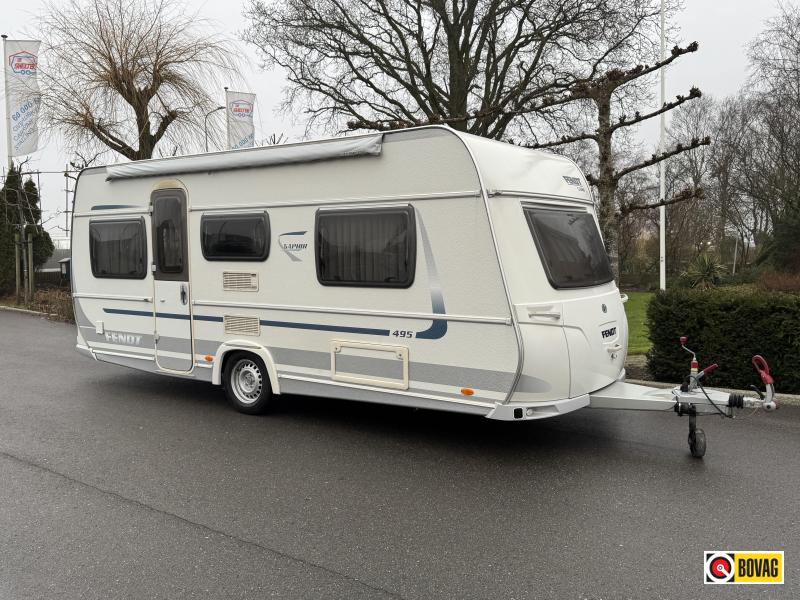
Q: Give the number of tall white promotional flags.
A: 2